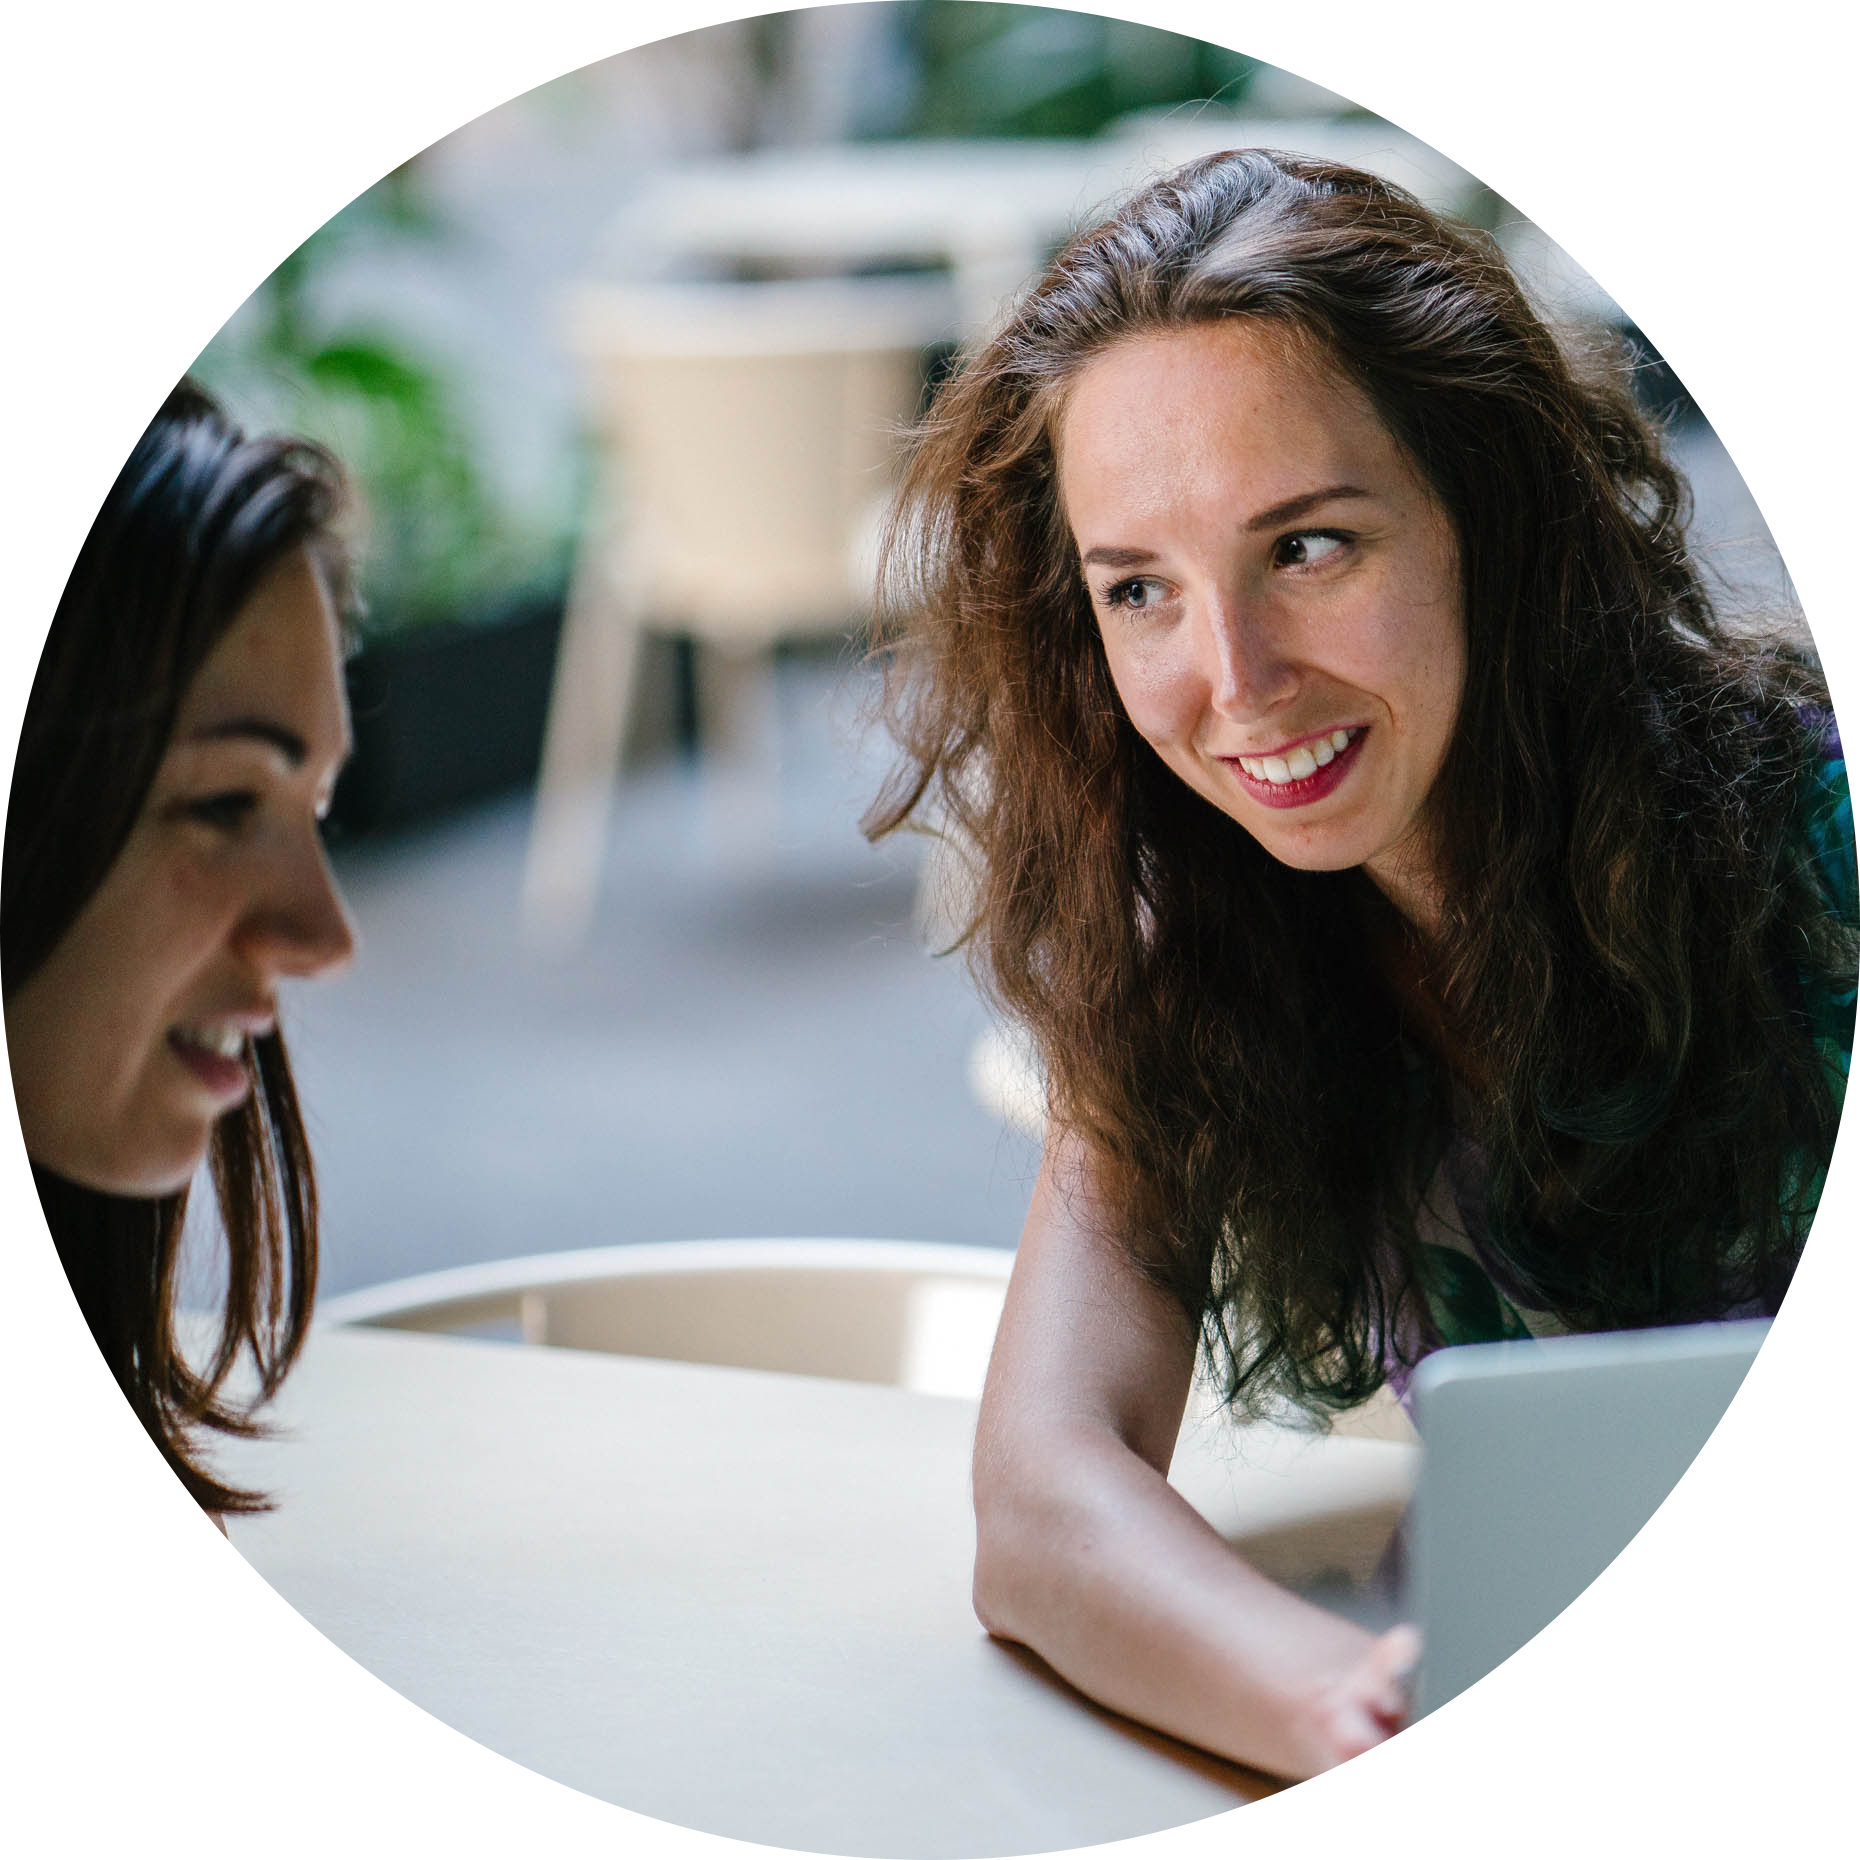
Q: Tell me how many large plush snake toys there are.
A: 0